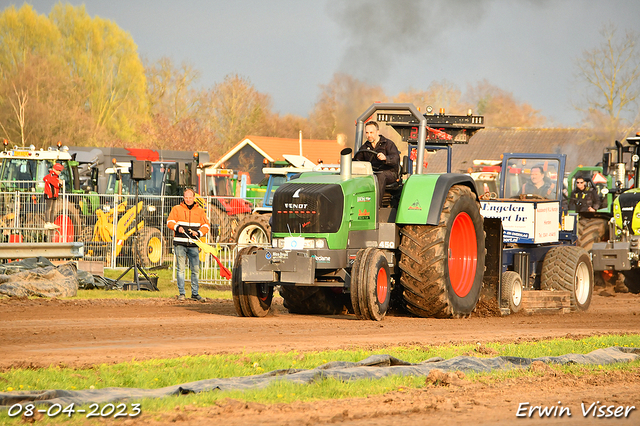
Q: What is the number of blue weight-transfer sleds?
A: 1